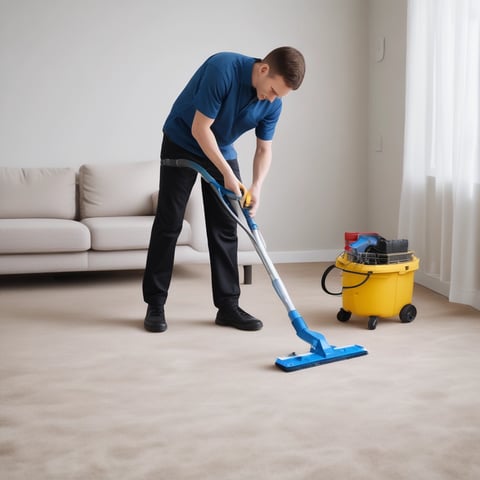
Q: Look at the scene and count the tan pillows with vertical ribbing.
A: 0